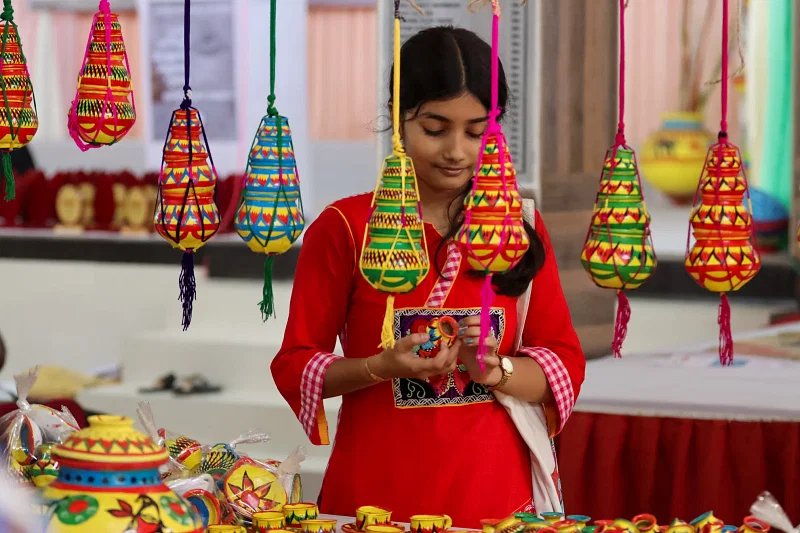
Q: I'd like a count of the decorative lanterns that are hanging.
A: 8